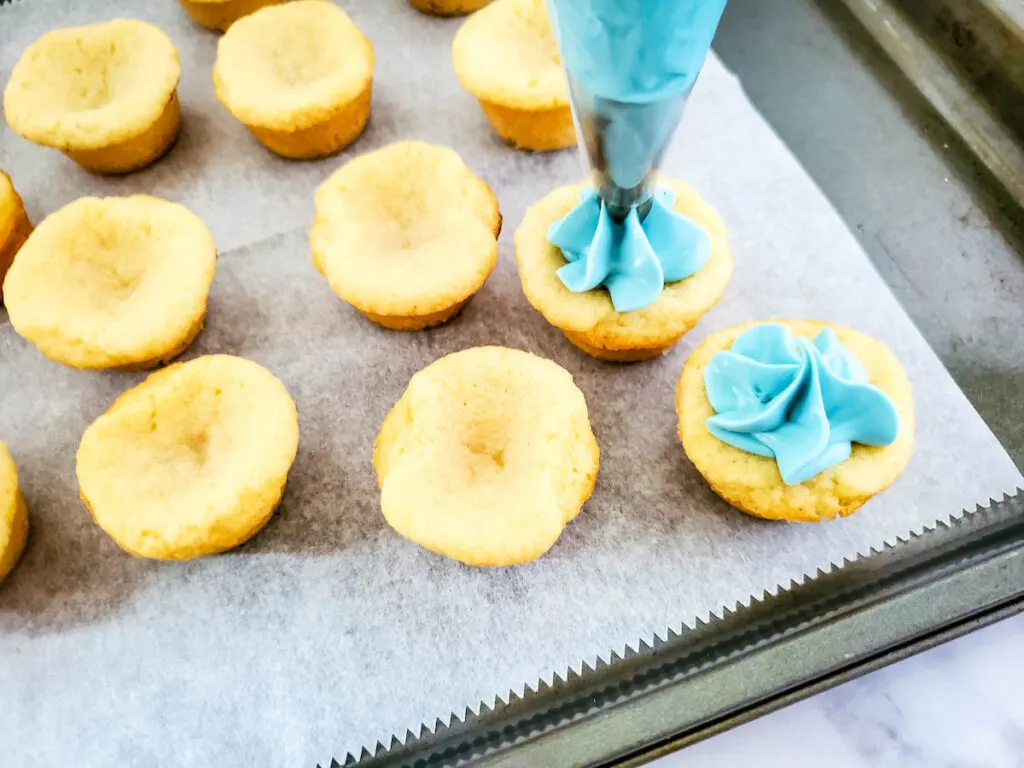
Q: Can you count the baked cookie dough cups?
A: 13